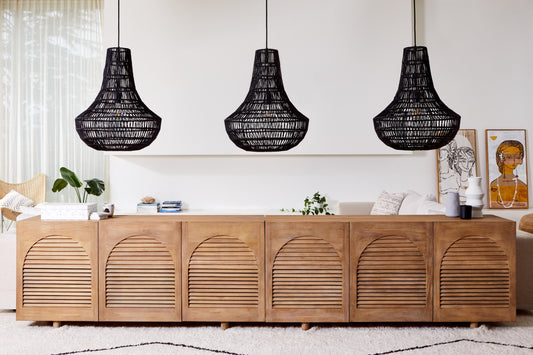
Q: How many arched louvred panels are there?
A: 6